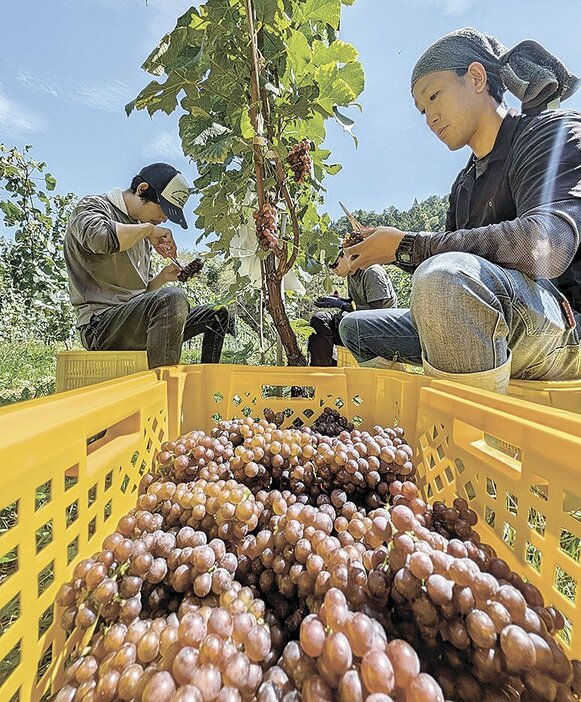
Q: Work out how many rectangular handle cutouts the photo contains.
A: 3